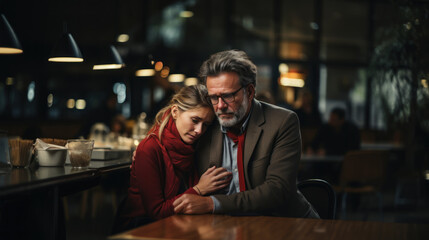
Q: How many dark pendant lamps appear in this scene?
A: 3